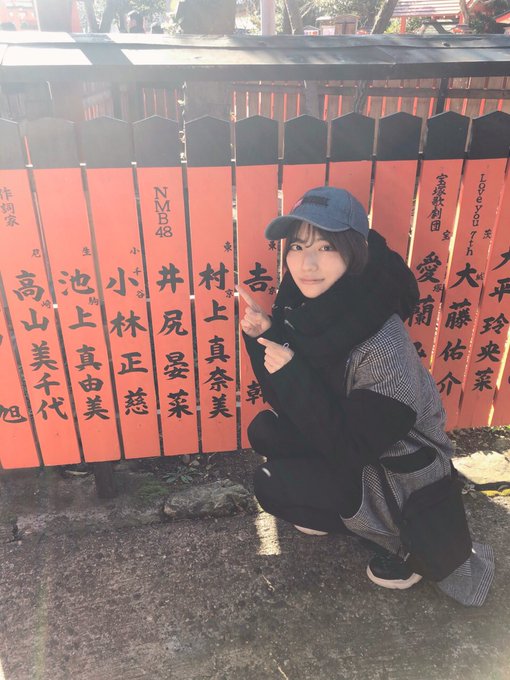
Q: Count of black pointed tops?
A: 11